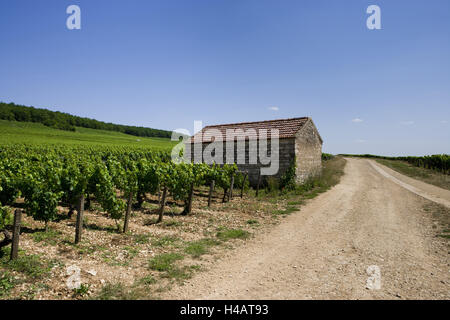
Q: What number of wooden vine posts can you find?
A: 9